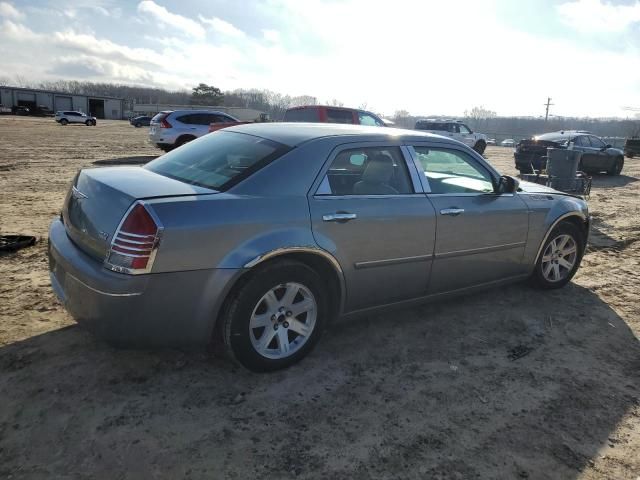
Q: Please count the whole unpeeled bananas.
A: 0